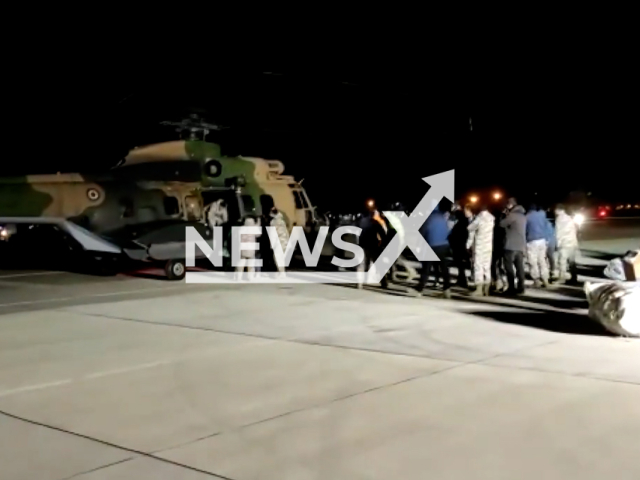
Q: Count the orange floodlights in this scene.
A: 3